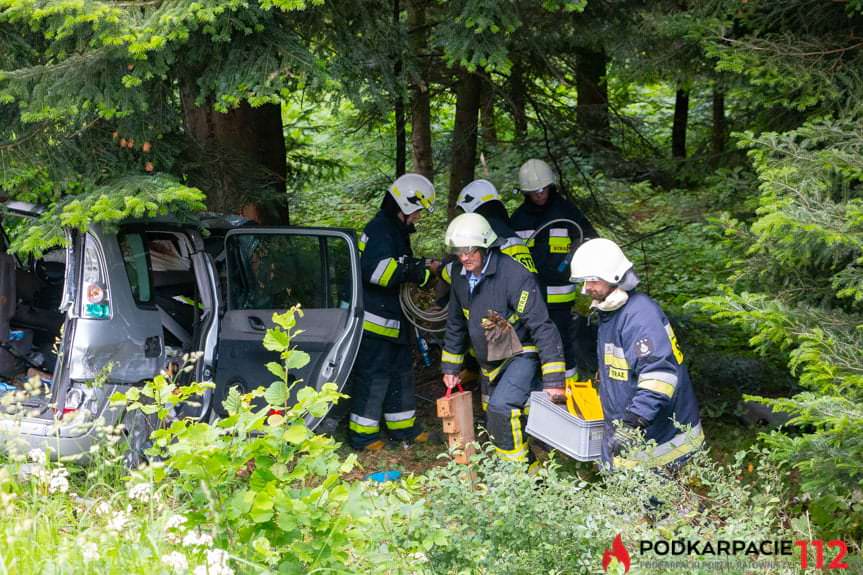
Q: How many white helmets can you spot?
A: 5